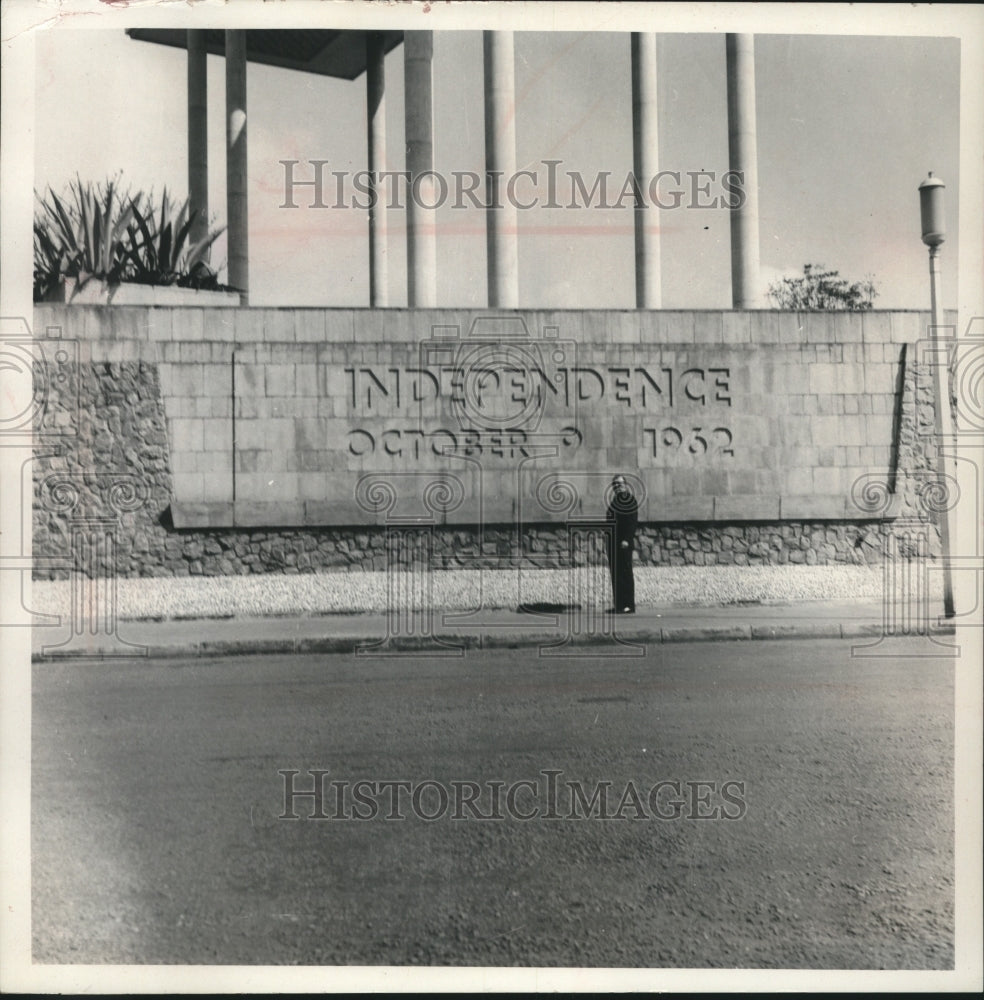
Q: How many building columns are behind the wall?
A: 7